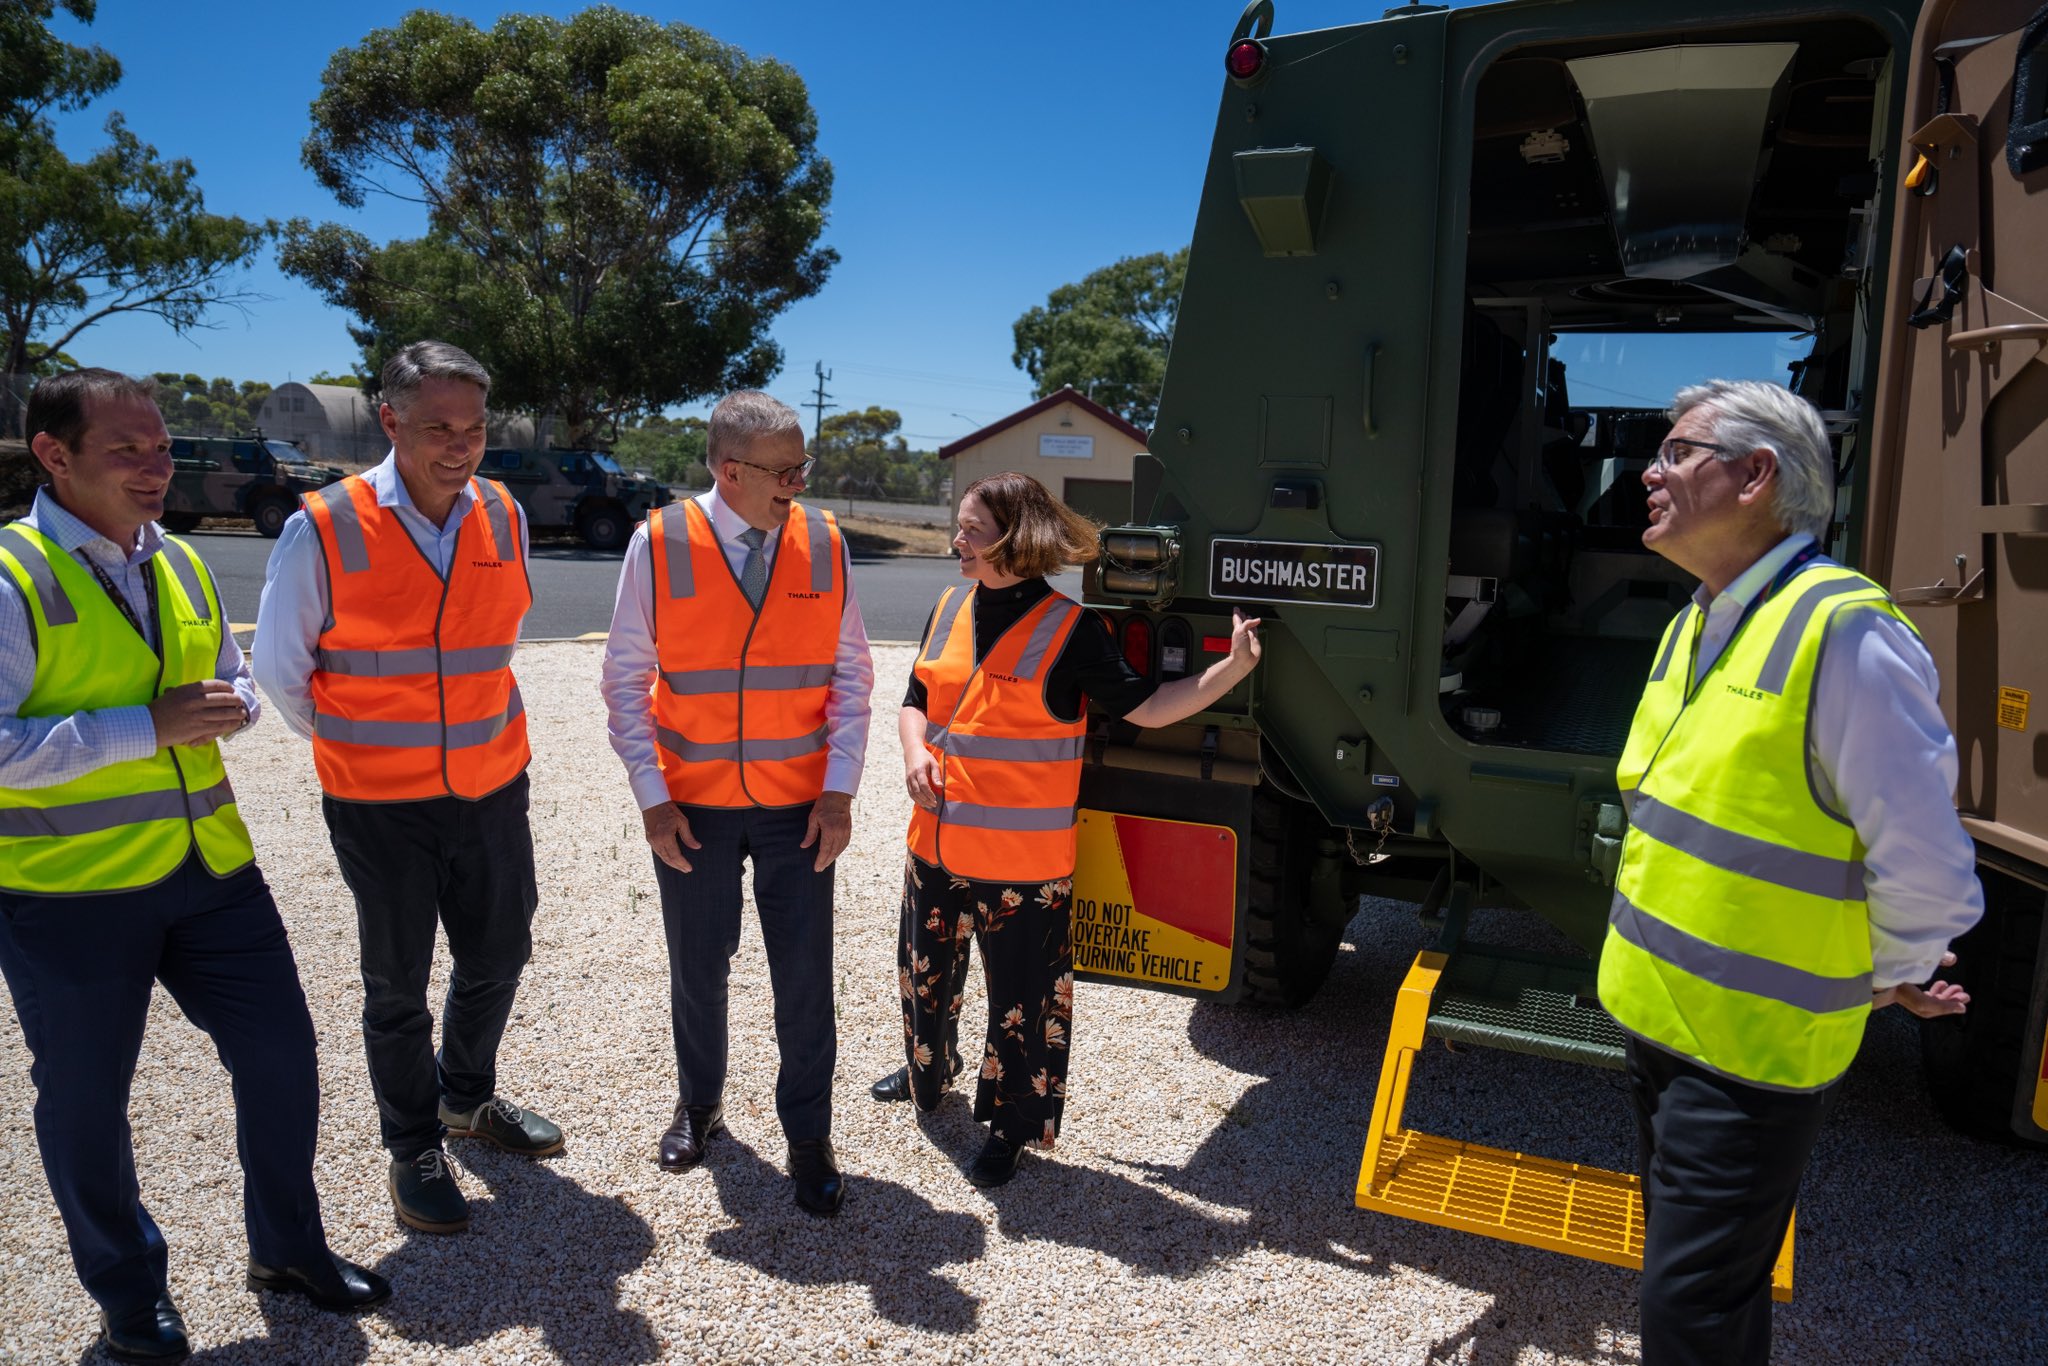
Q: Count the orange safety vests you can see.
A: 3